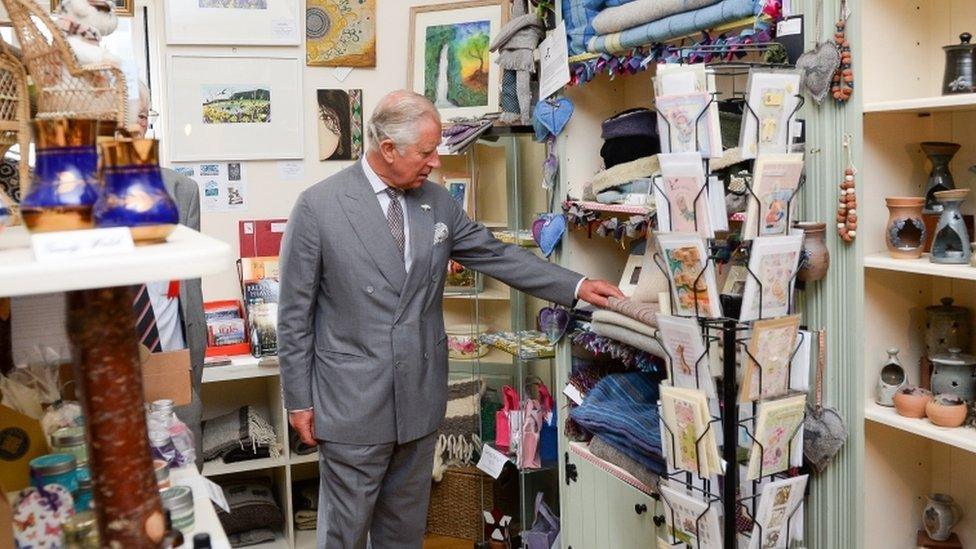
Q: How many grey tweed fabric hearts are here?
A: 2